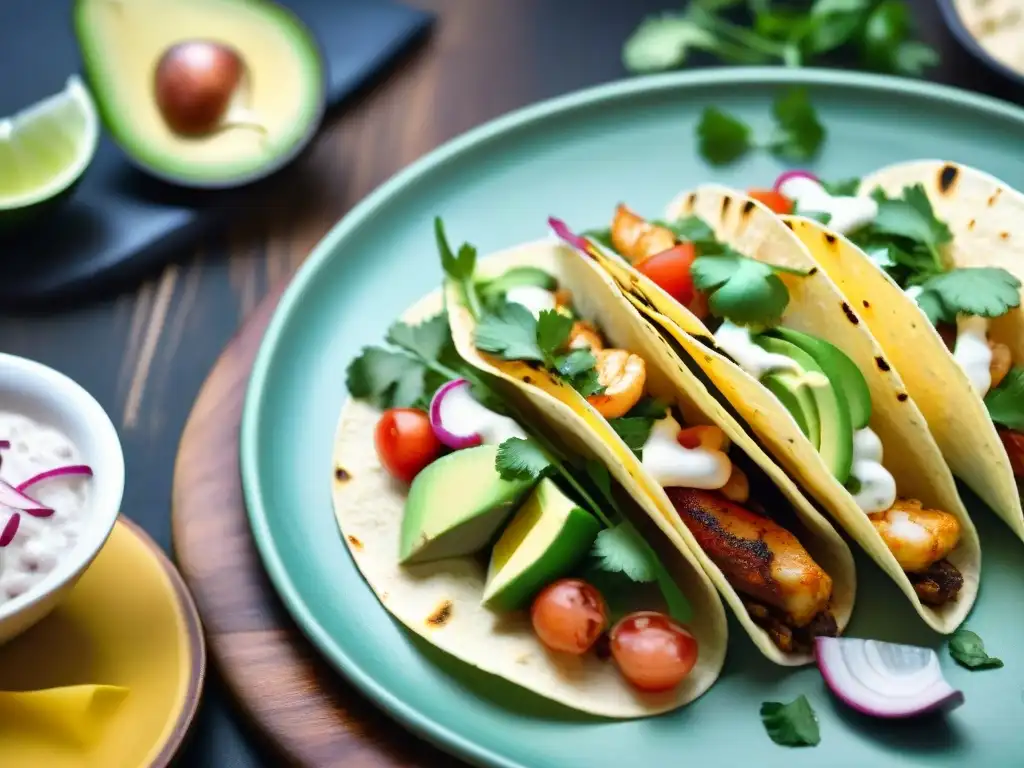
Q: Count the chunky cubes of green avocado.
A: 2